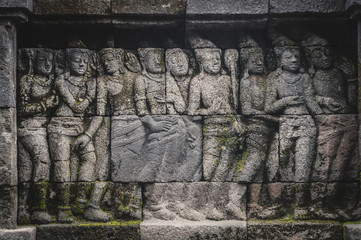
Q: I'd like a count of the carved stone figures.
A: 9